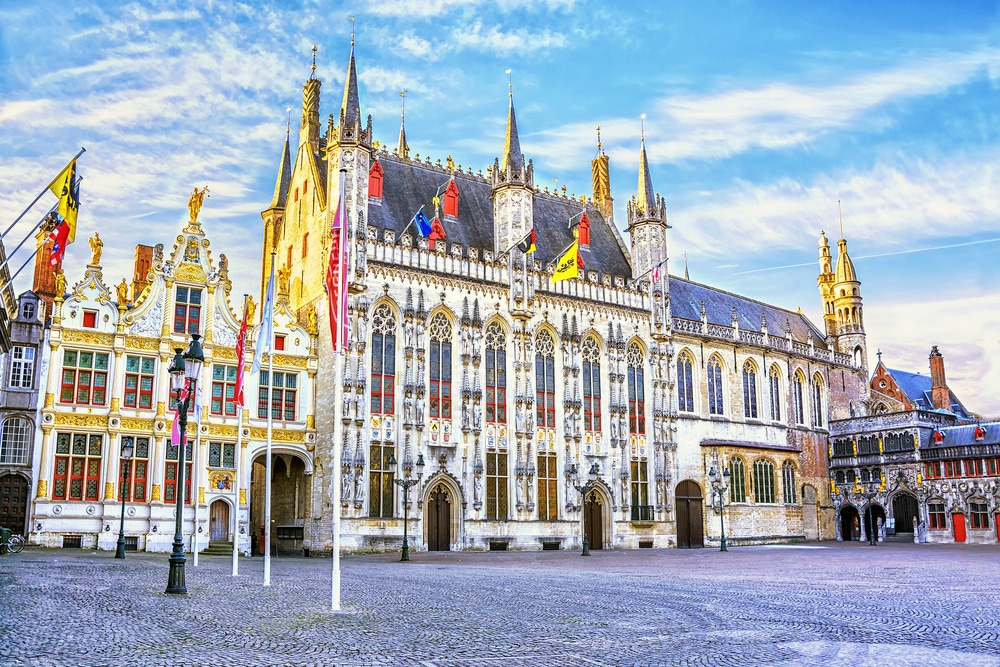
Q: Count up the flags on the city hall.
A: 4